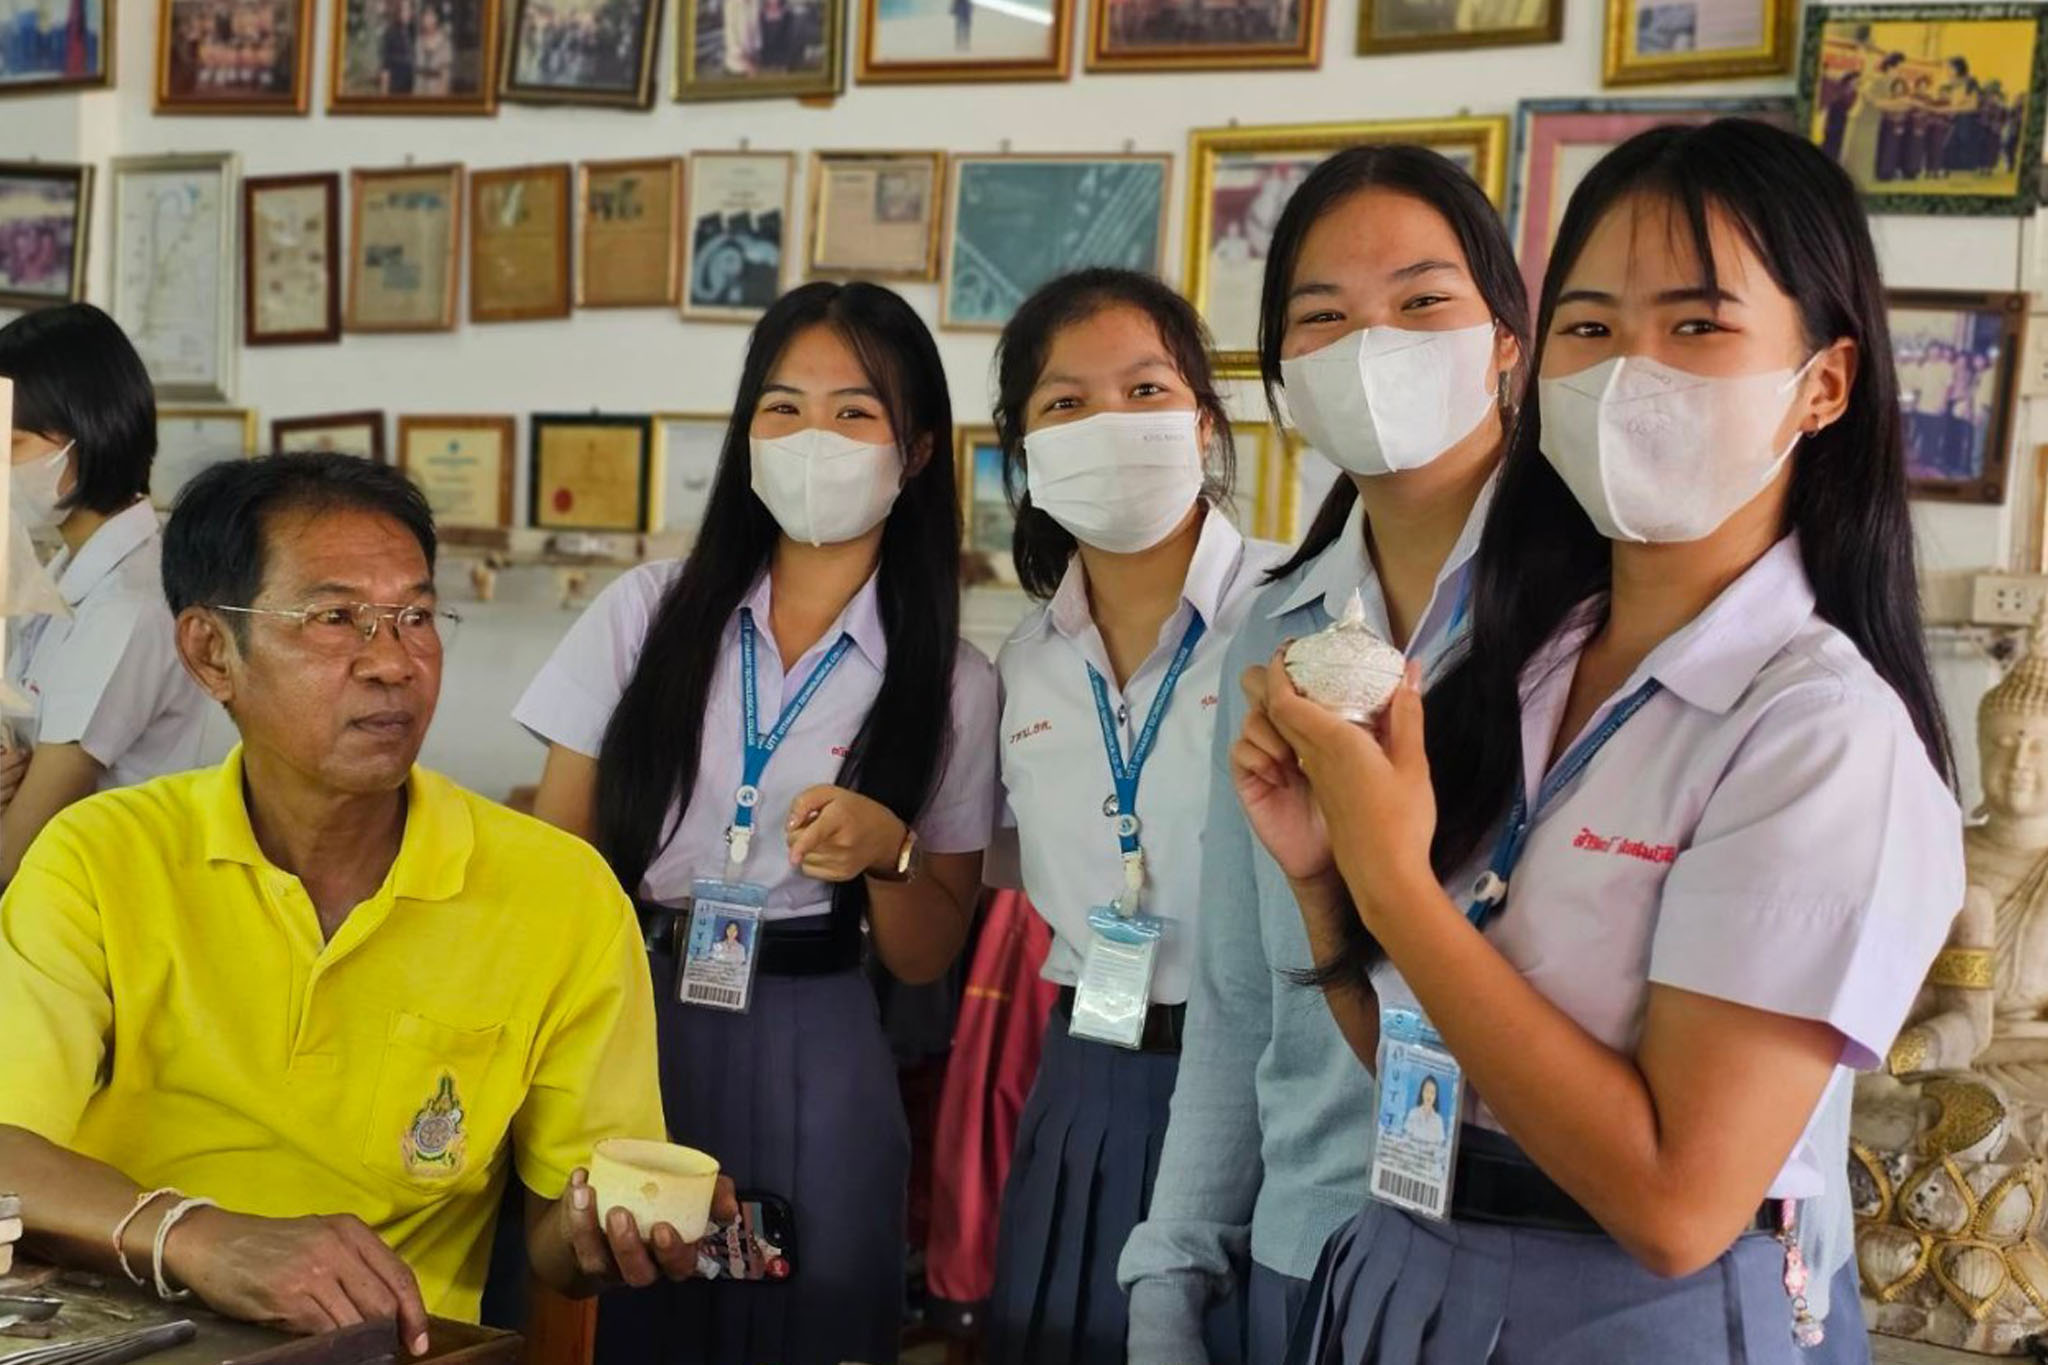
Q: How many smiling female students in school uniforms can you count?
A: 4